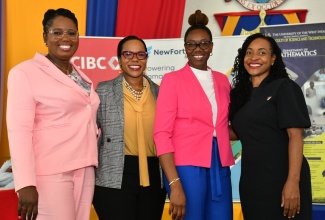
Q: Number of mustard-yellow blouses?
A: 1